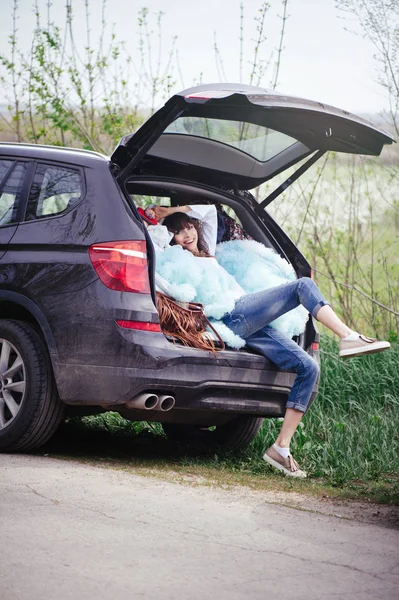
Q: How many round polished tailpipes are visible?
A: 2